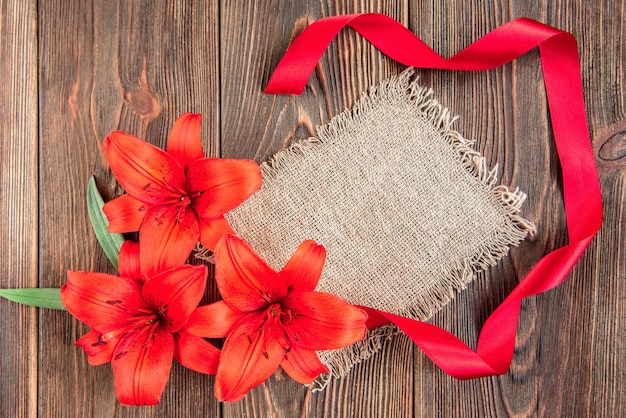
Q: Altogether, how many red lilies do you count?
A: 3